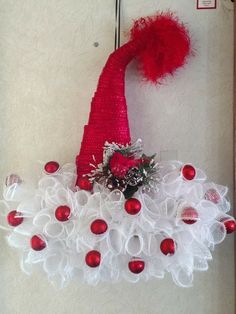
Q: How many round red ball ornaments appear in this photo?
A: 15